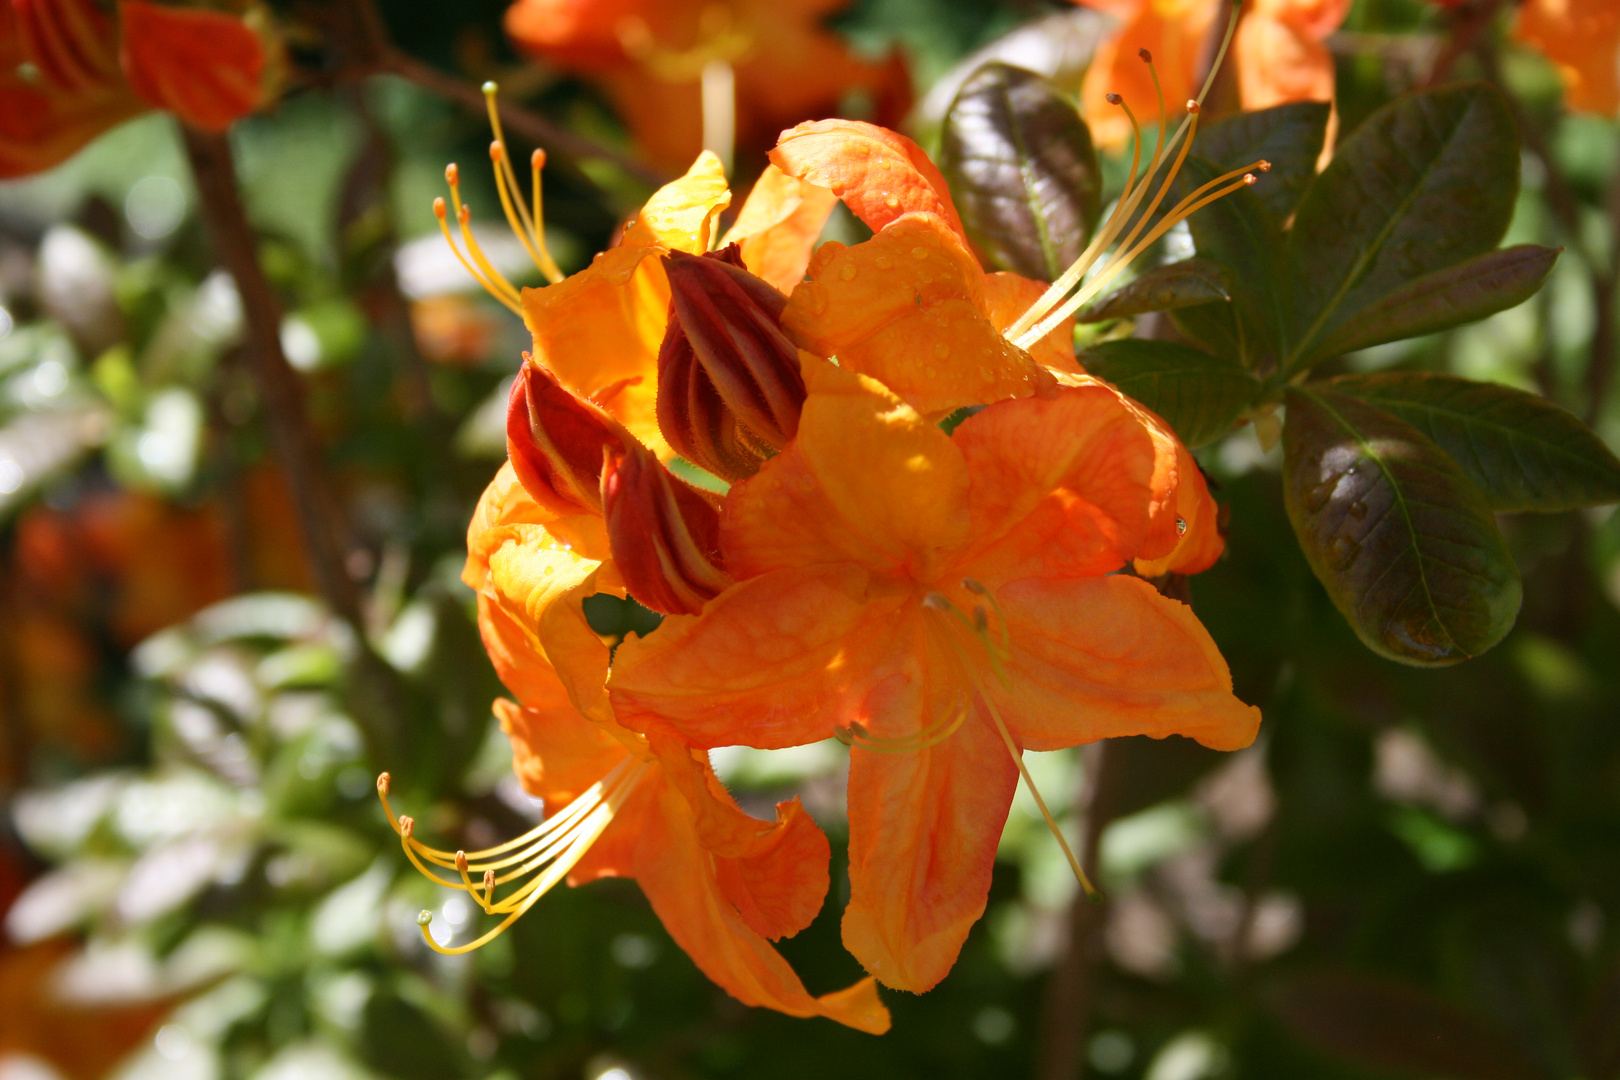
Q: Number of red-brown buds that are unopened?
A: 3